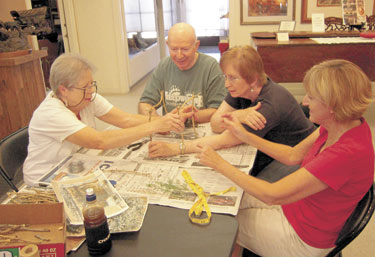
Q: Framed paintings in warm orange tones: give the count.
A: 2